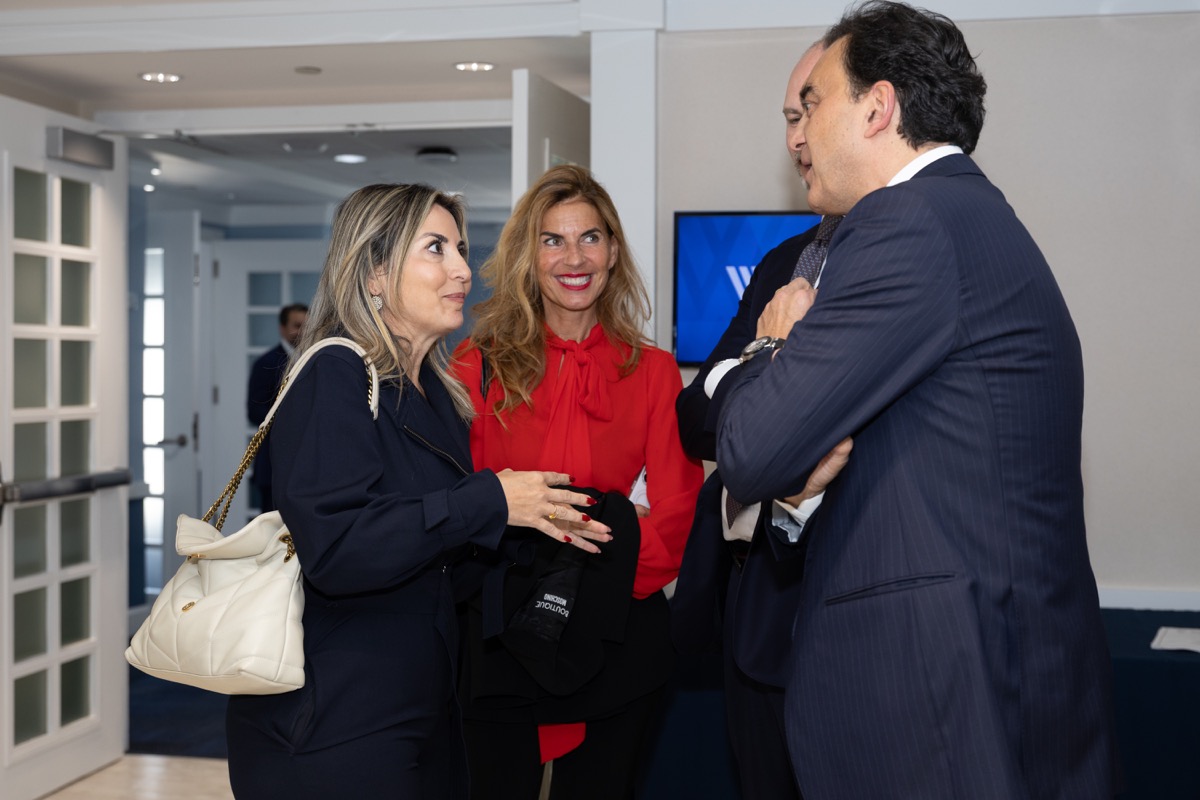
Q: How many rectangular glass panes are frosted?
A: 14